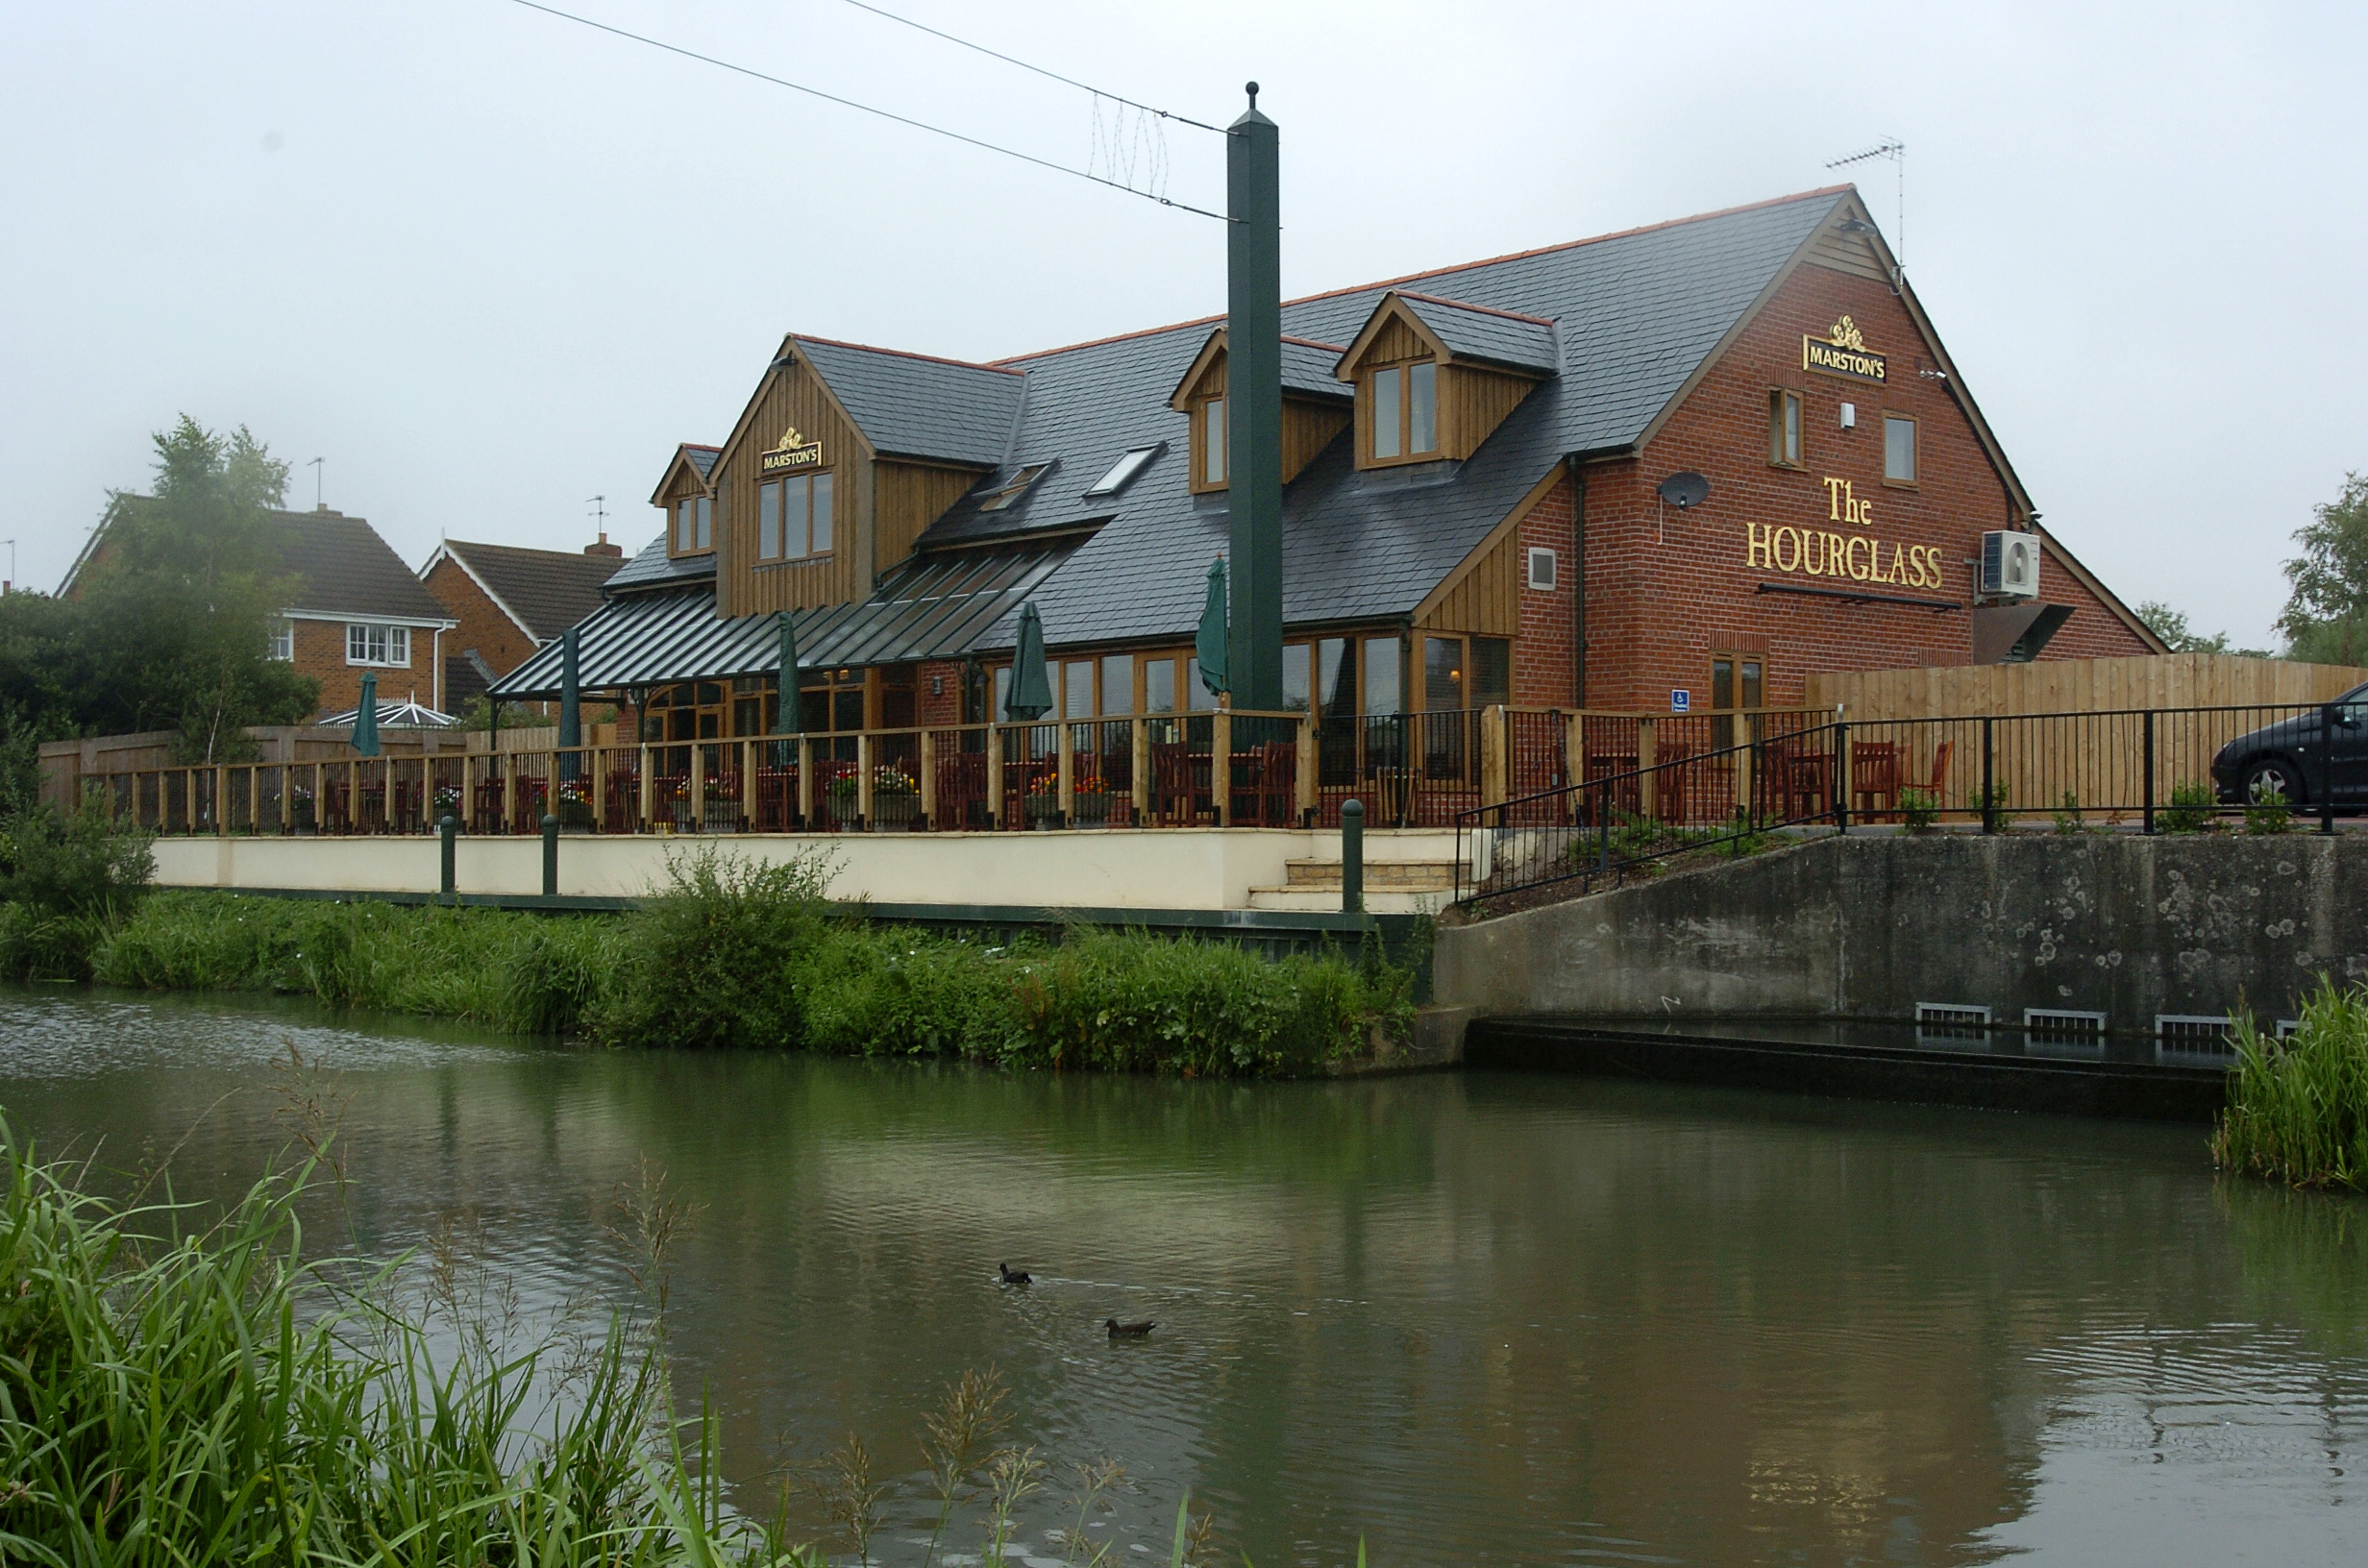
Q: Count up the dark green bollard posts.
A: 3